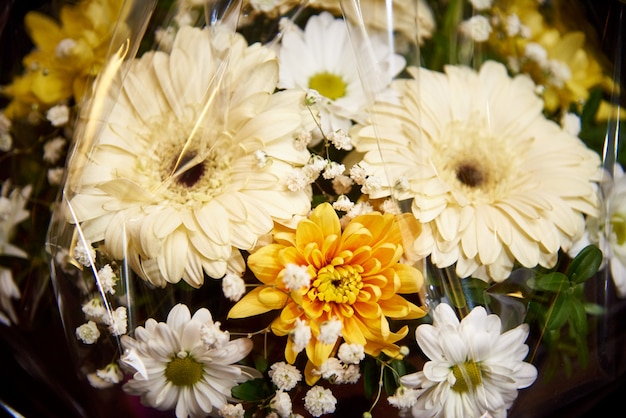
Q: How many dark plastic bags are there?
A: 0